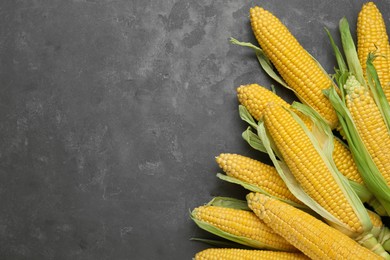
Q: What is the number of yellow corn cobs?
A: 9